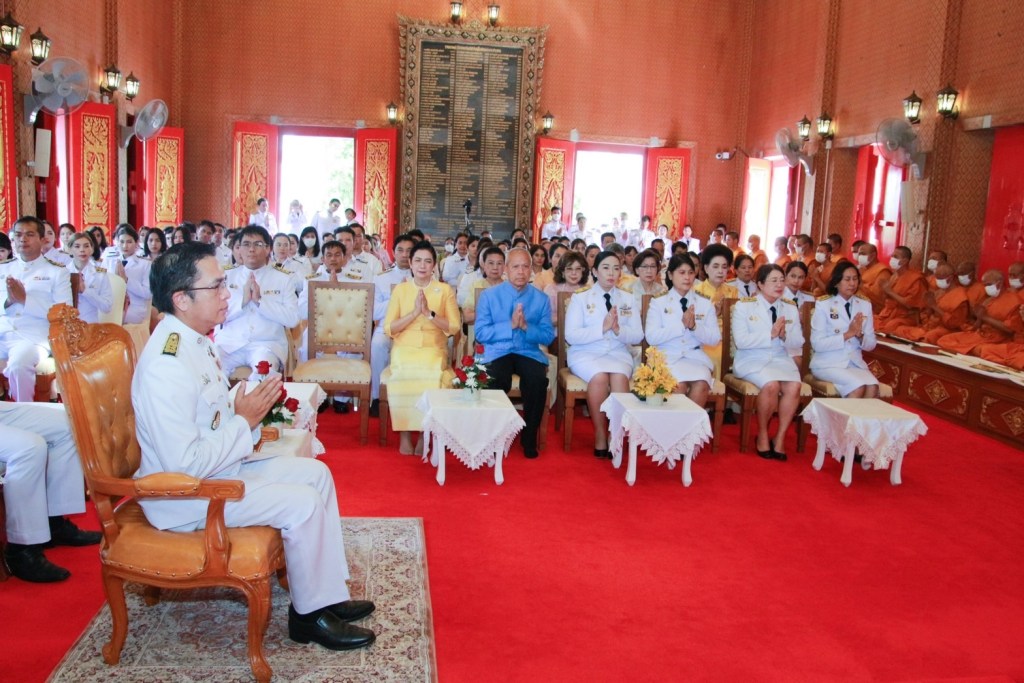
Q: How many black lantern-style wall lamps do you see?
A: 12